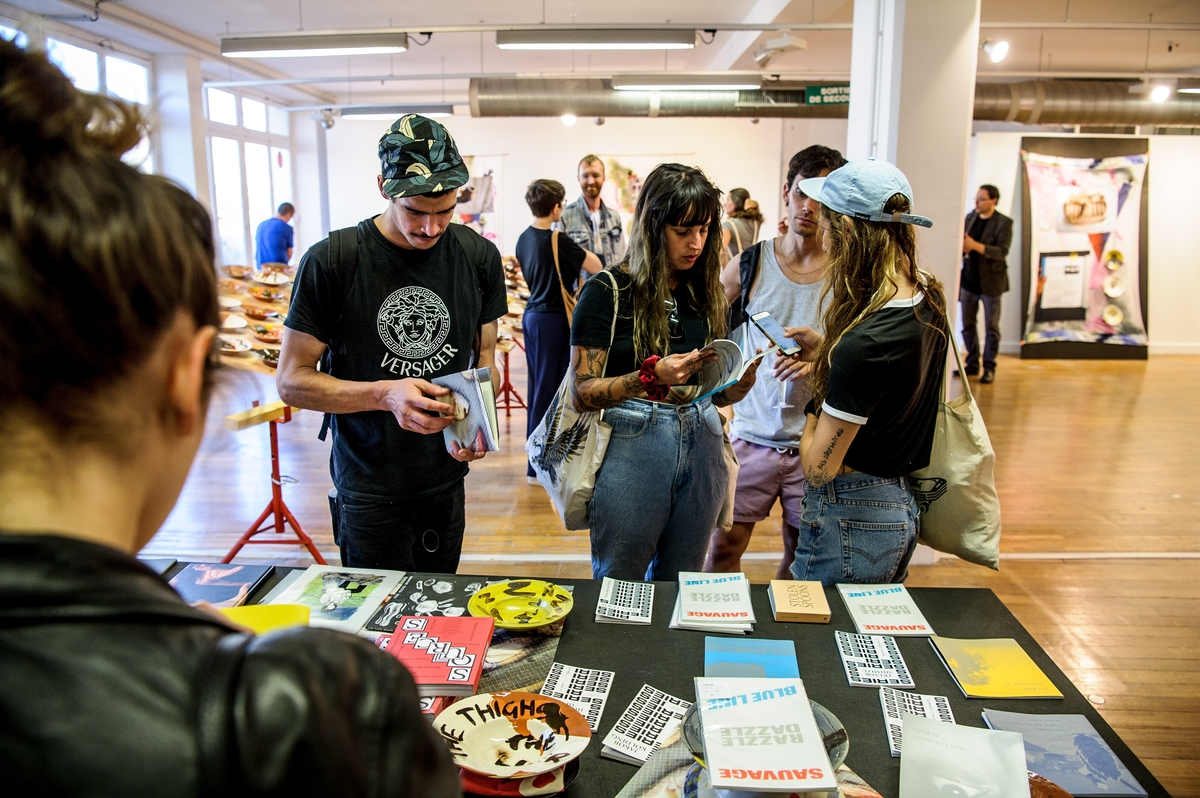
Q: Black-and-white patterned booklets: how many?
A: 5